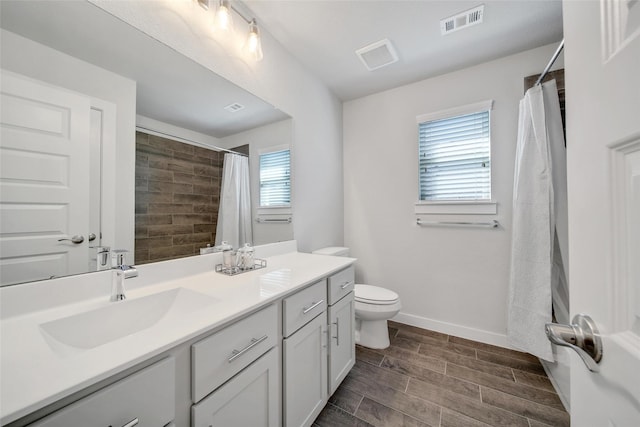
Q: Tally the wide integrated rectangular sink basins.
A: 1